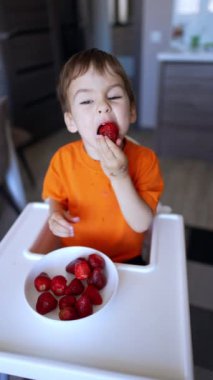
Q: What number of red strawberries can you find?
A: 13